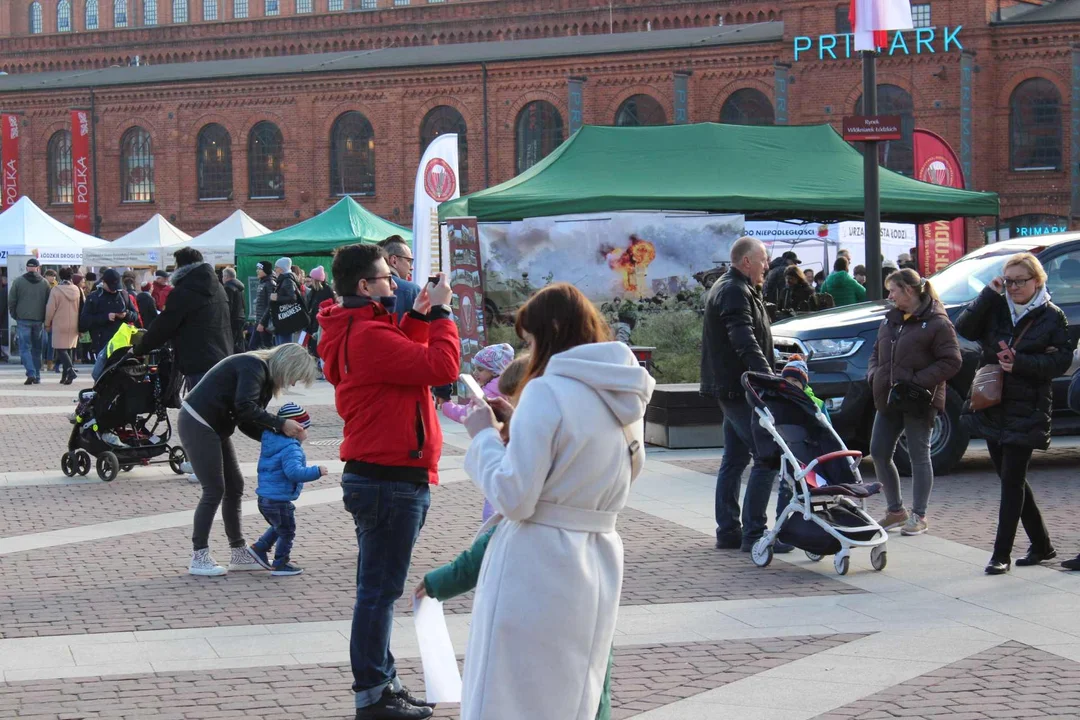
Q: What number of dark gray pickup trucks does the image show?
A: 1